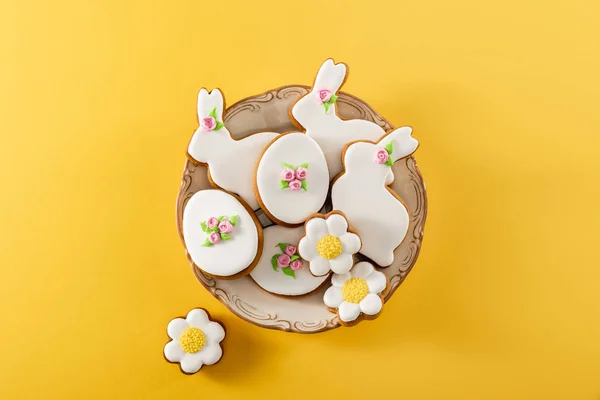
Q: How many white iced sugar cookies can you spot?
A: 9